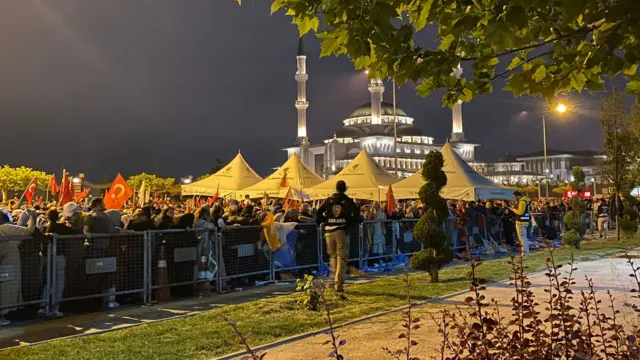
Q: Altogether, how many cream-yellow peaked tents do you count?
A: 4